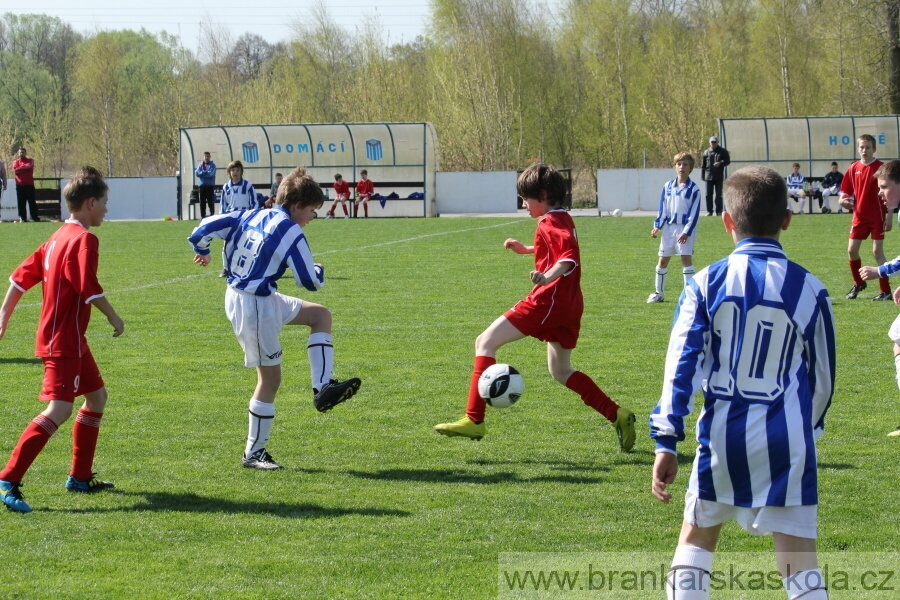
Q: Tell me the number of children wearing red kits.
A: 5